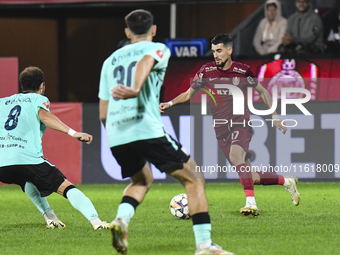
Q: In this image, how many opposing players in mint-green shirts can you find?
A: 2